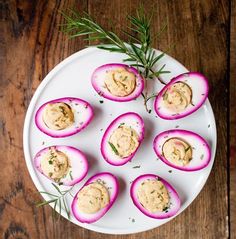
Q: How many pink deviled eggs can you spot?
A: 8